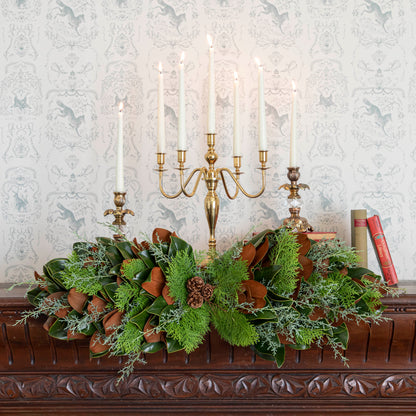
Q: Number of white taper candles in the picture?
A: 7